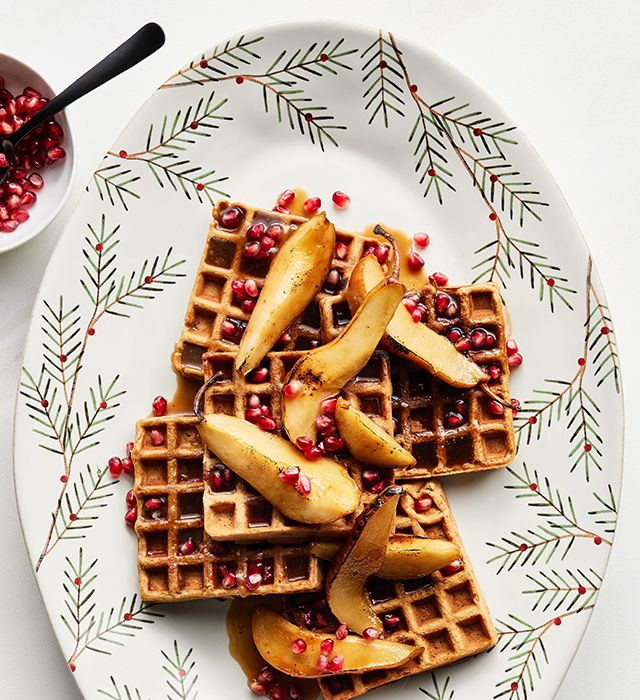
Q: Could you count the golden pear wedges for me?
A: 8